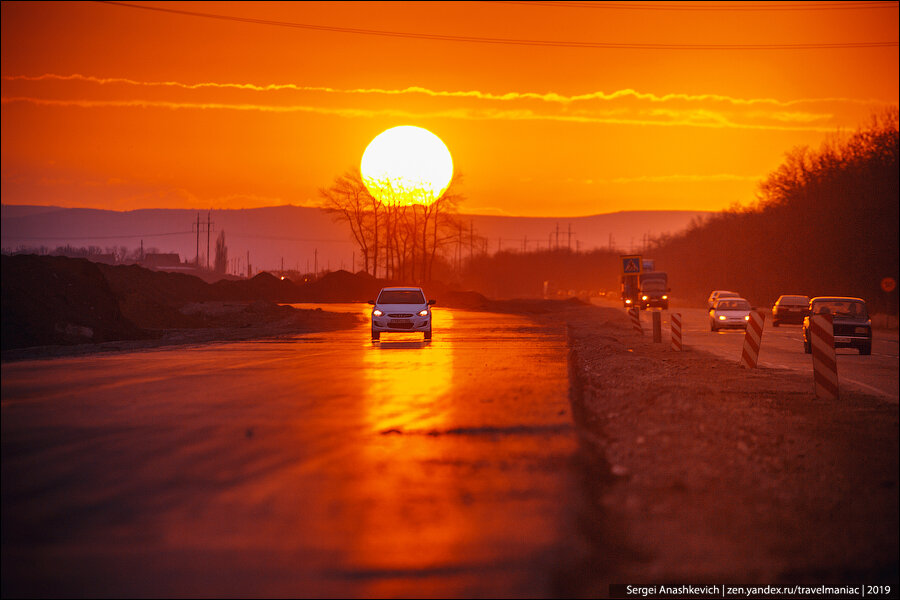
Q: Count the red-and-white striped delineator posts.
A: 4